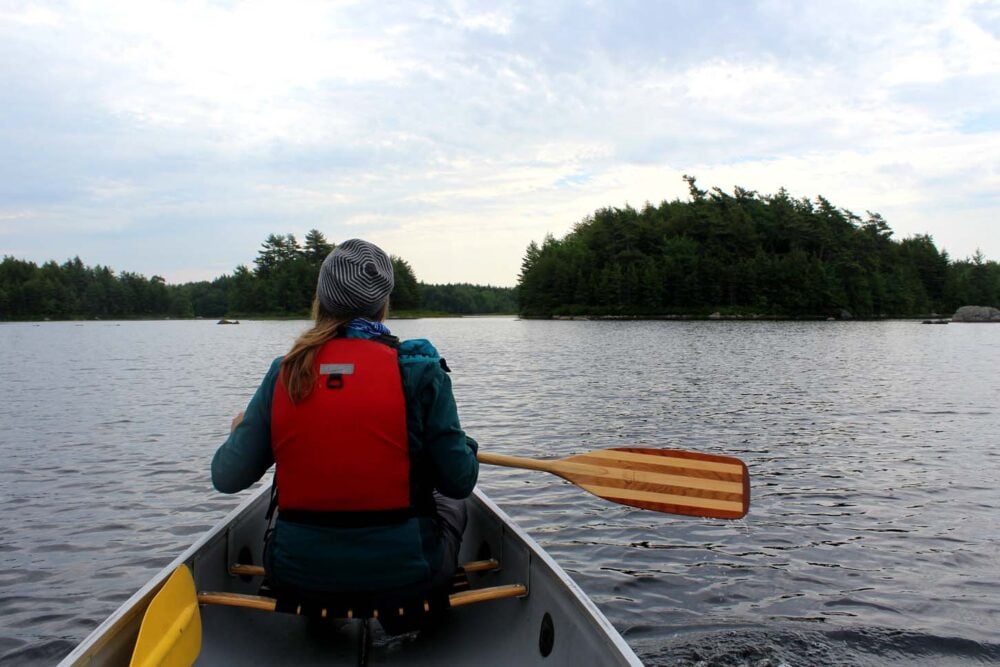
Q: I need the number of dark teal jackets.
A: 1